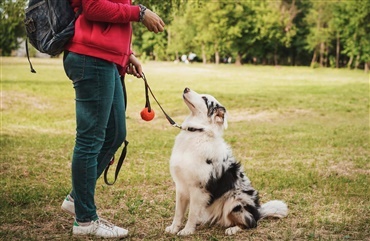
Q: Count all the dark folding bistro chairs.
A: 0